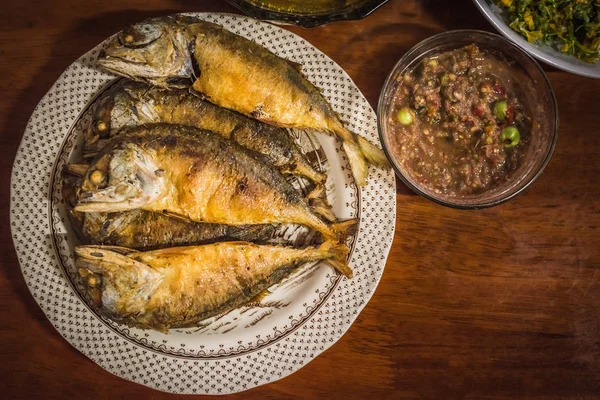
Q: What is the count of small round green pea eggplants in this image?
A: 3